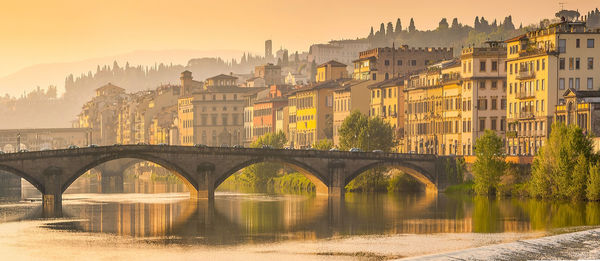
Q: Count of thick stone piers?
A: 3